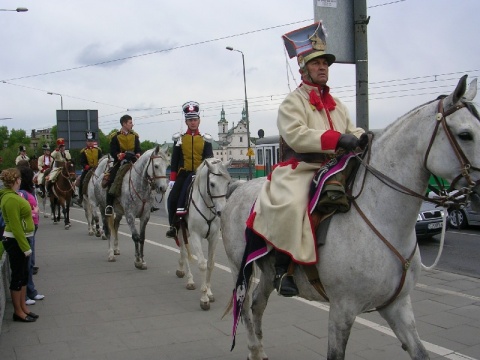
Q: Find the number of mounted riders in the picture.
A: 7